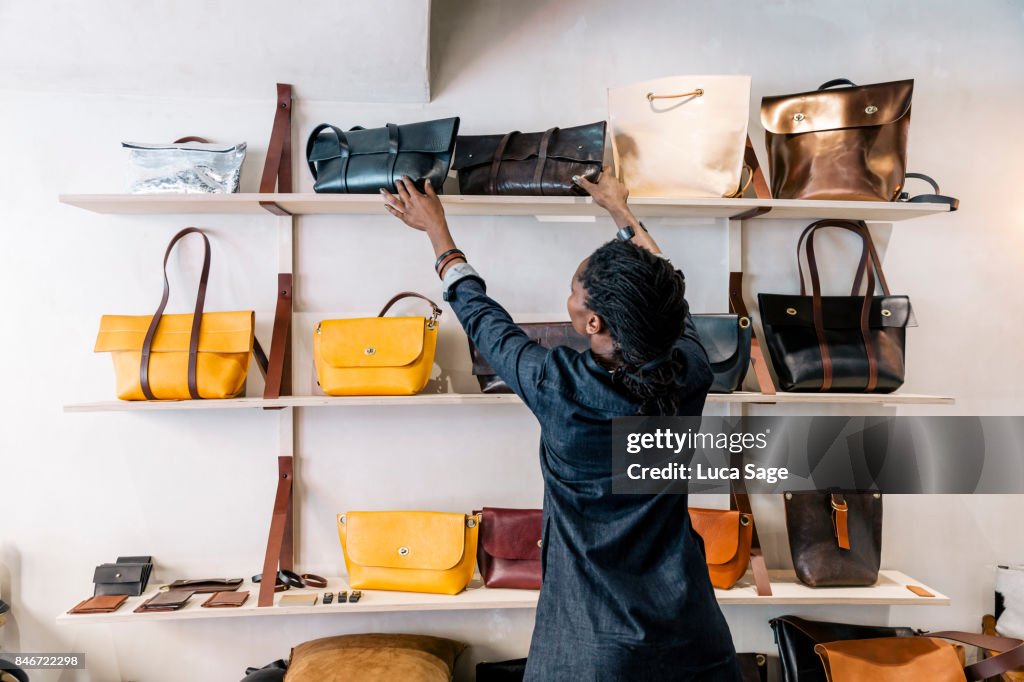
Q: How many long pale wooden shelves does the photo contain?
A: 3